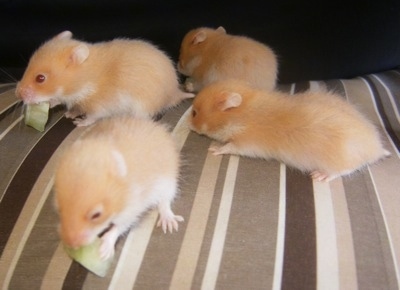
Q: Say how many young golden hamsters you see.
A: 4